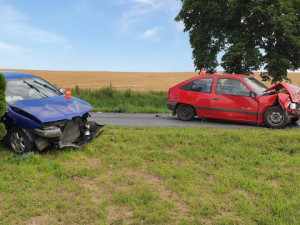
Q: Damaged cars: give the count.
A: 2